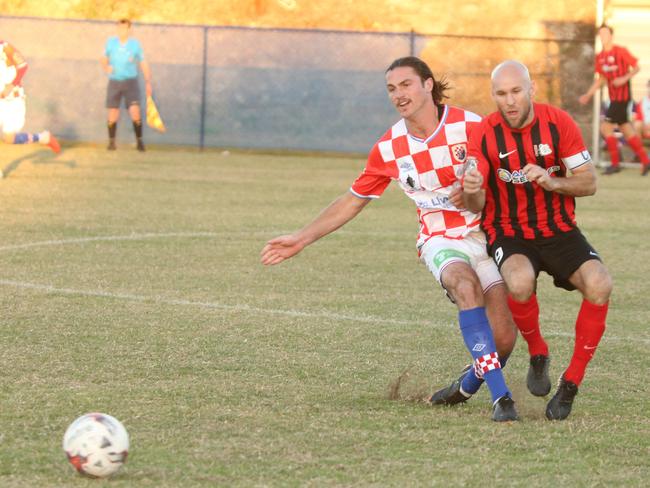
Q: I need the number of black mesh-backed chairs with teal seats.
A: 0